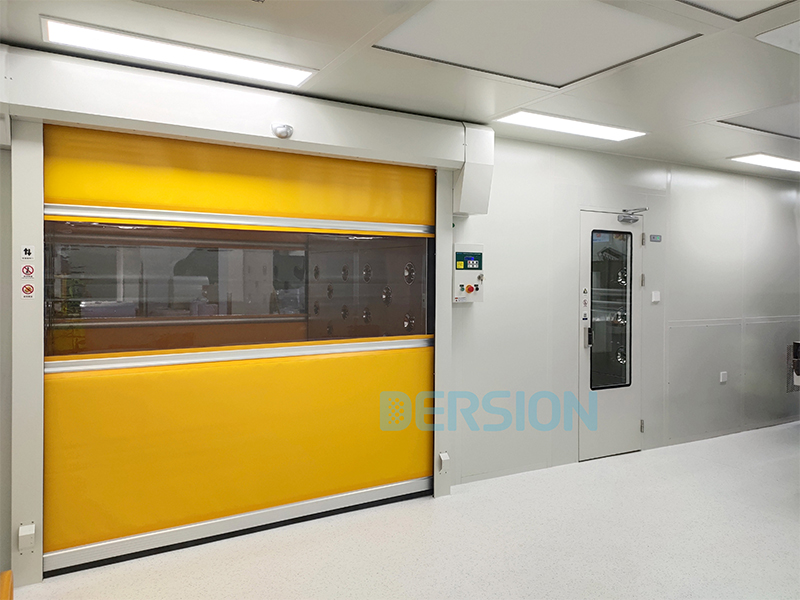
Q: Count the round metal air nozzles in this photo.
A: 14